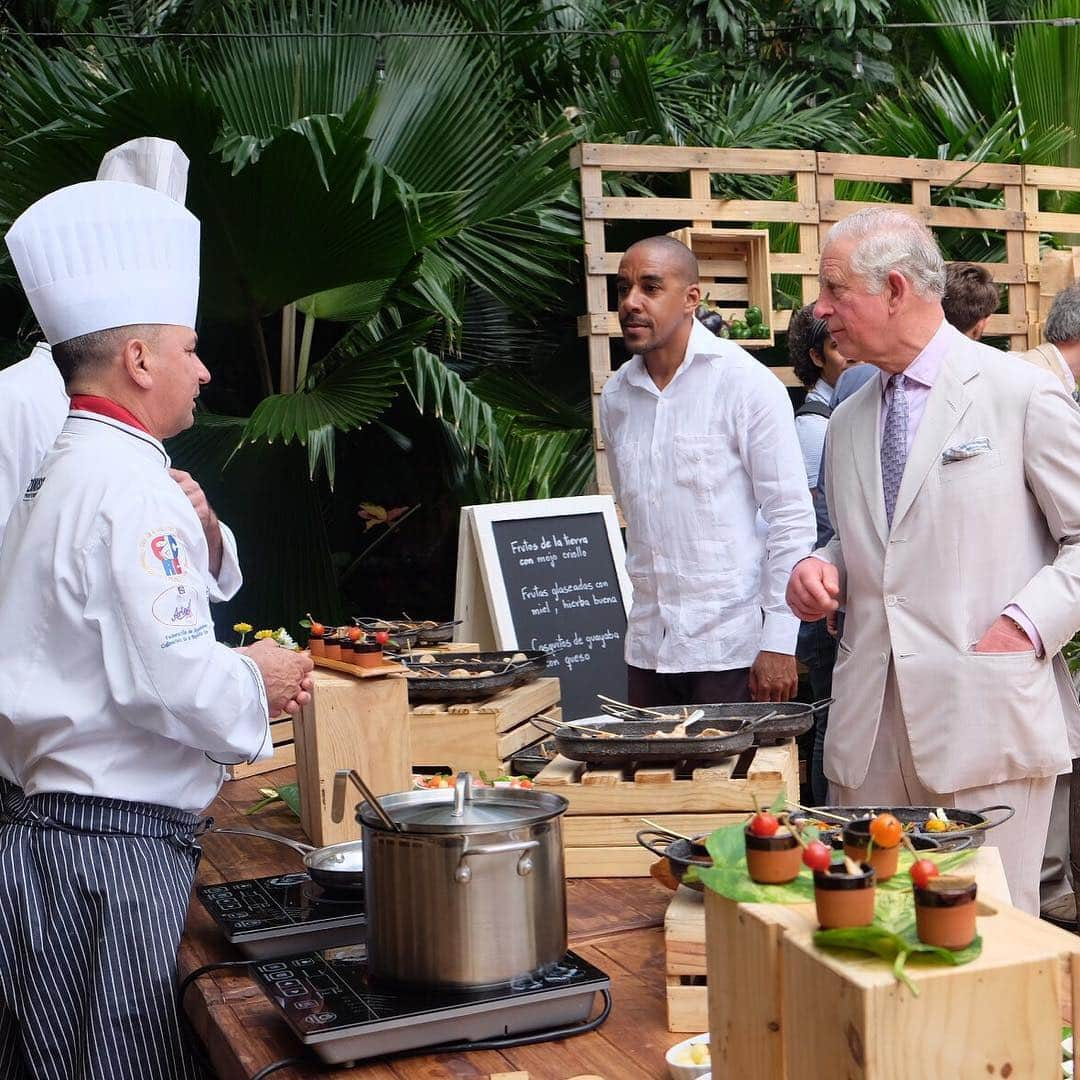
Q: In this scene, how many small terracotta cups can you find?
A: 8